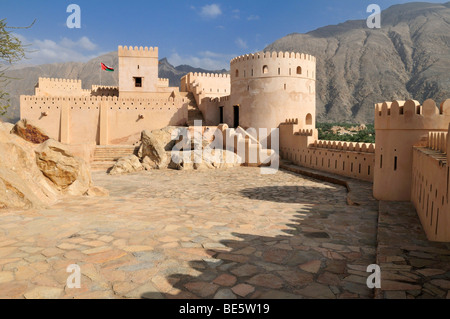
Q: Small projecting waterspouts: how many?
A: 2